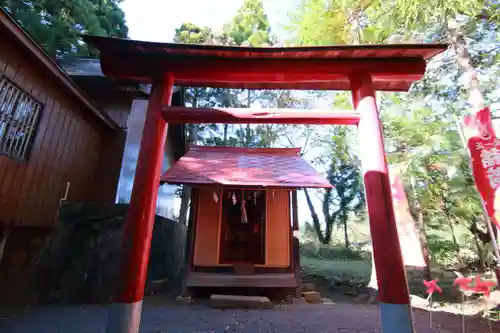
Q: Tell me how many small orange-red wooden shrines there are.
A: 1